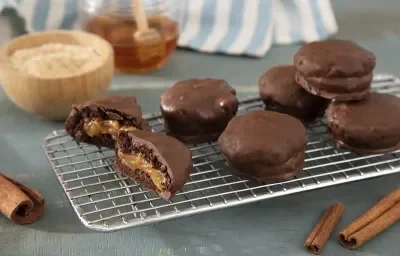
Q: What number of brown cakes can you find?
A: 6